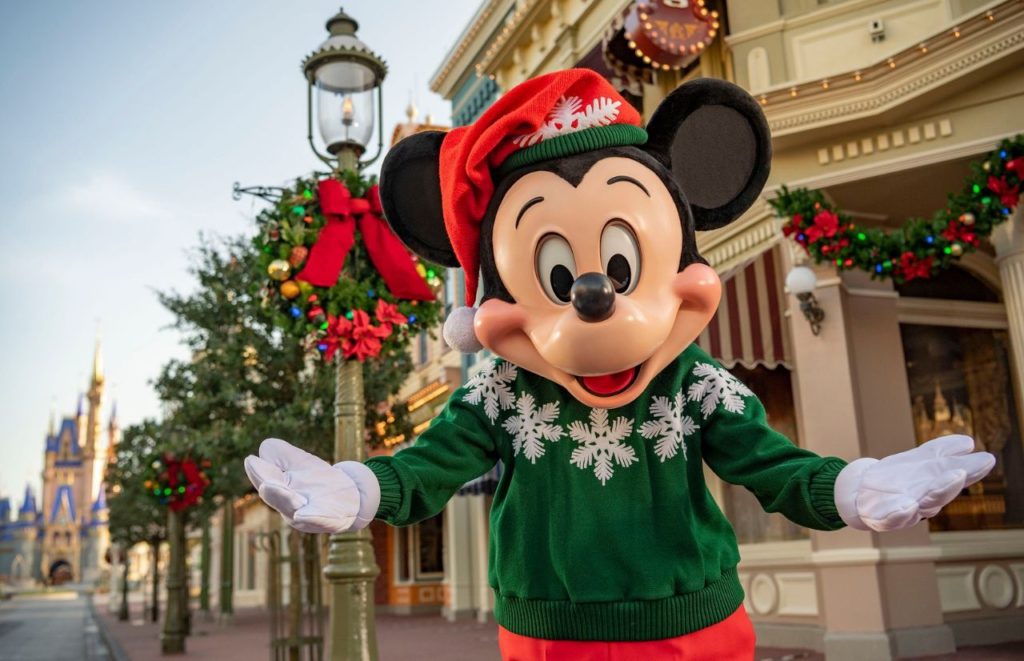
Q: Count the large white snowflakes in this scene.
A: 6